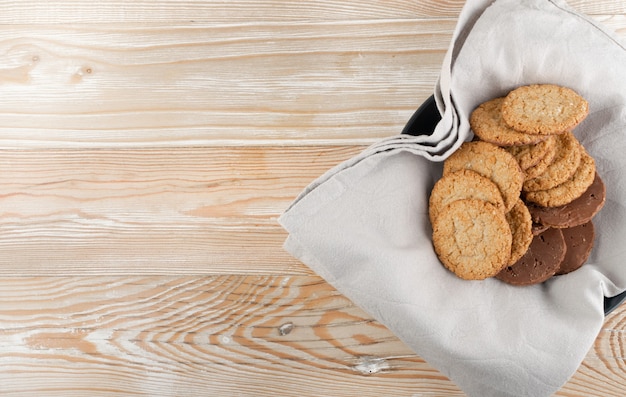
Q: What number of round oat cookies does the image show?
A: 10